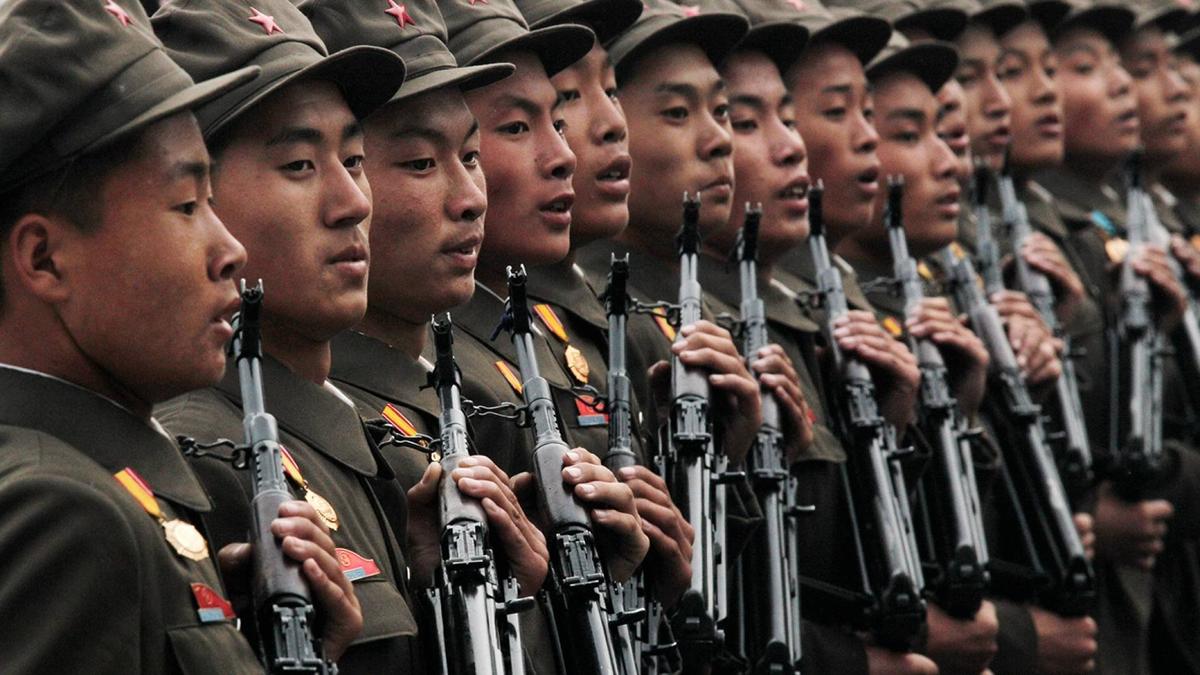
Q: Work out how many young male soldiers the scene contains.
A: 15